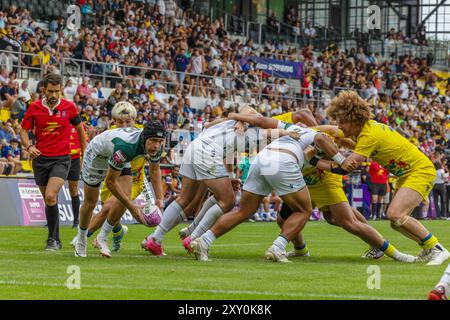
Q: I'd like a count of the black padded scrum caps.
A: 1